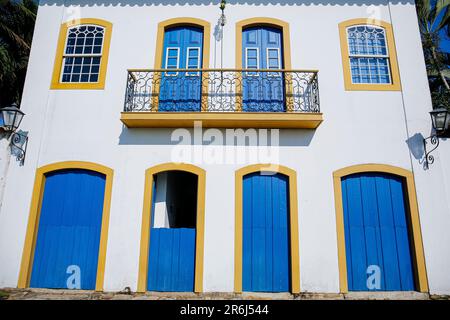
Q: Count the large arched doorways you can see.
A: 4